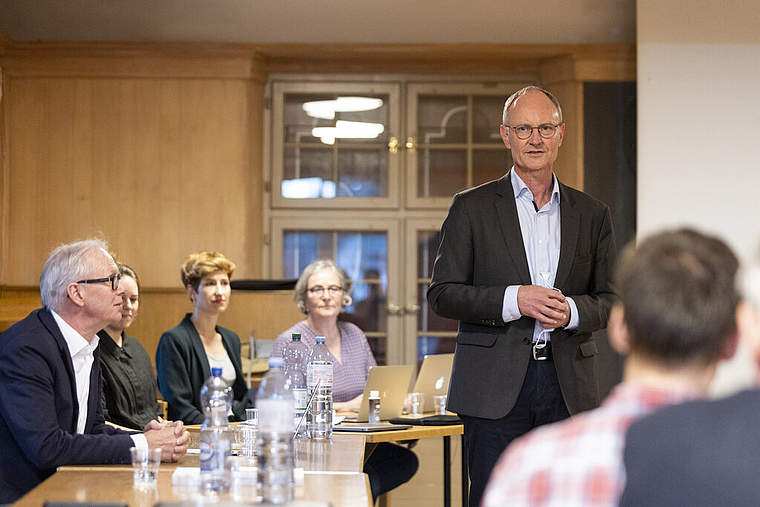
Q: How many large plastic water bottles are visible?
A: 4